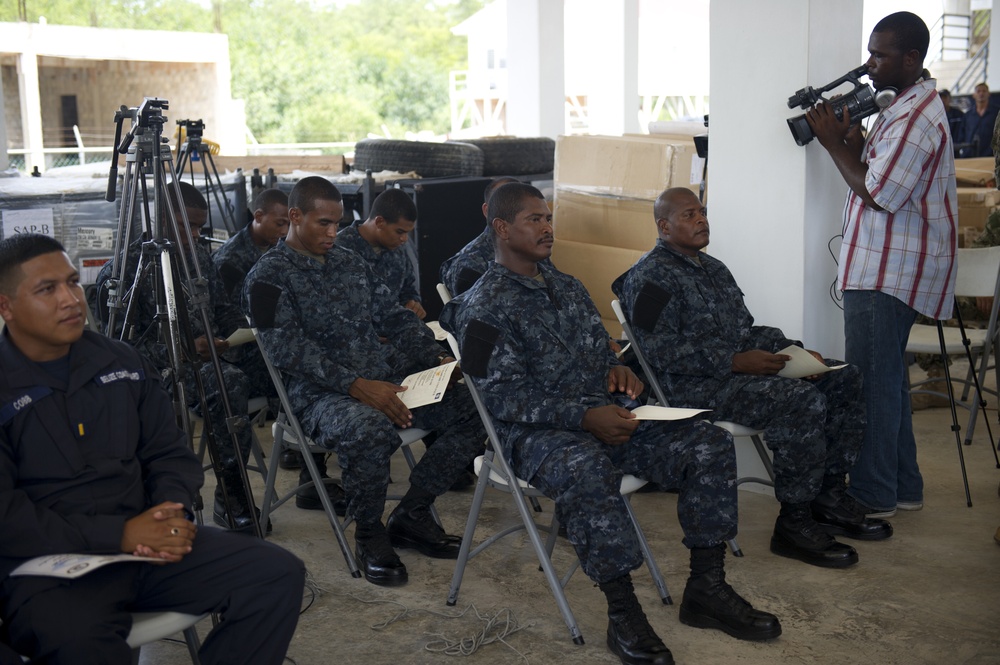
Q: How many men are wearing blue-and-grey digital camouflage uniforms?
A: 7